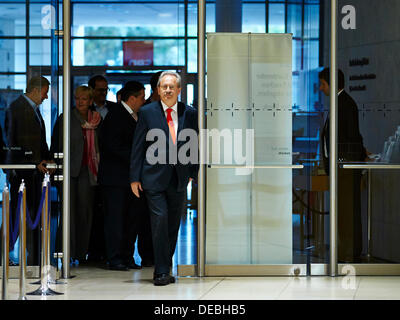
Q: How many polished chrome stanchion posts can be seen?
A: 4